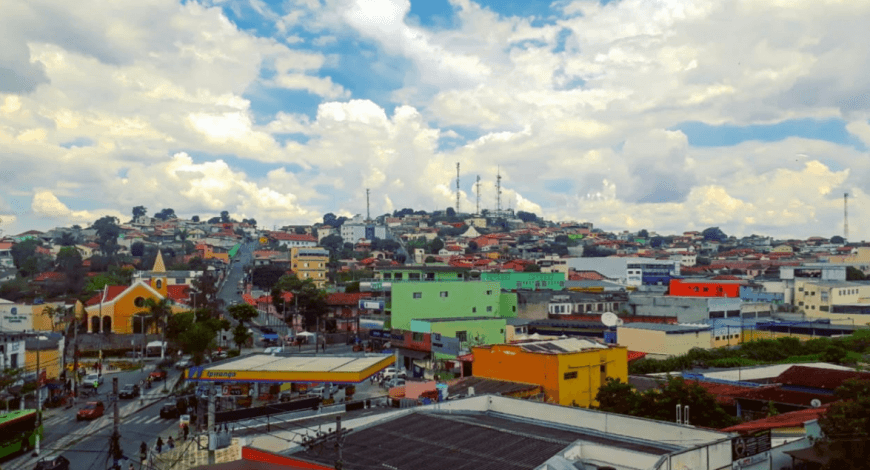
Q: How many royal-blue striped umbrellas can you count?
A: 0